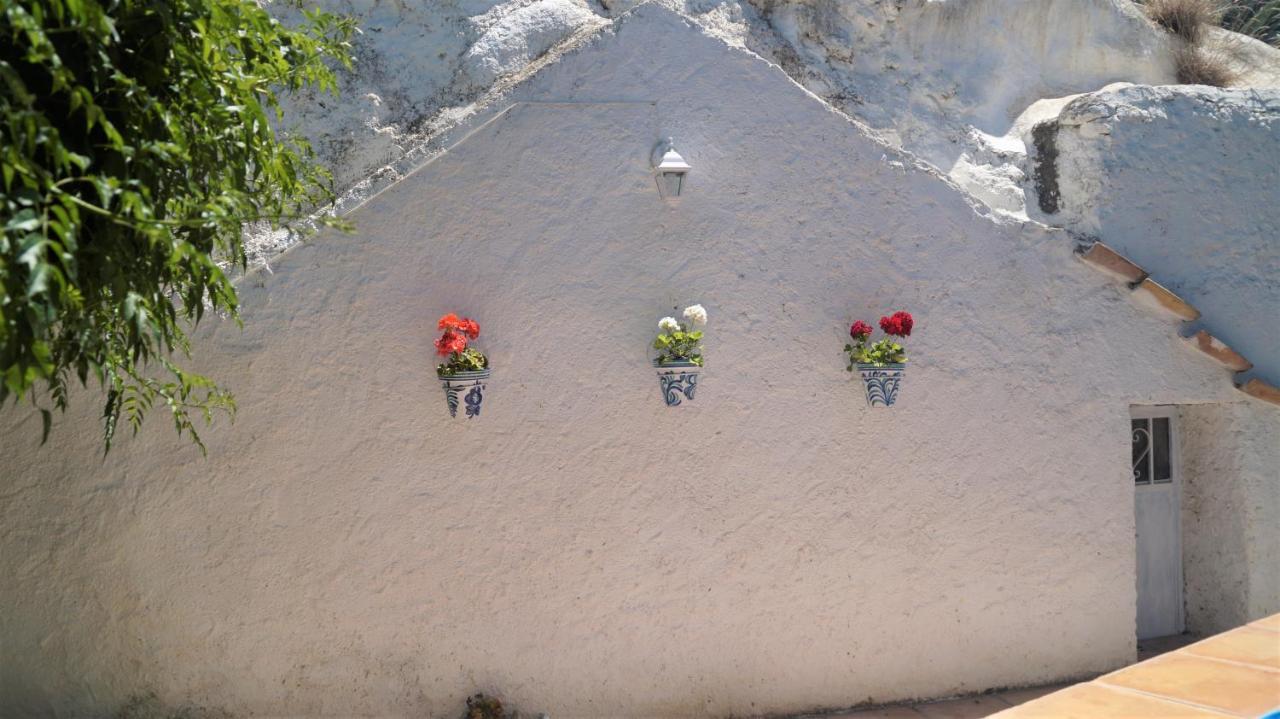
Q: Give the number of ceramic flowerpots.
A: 3